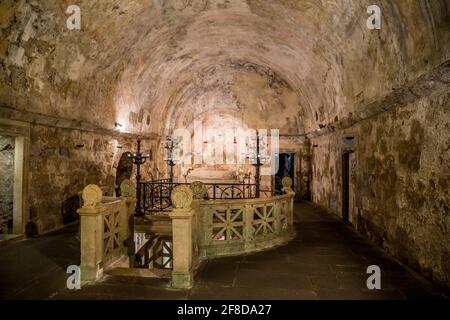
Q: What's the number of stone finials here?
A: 5